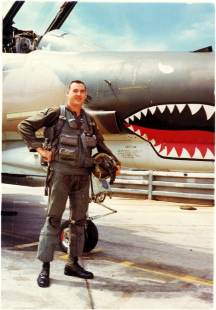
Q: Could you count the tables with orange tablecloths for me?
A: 0